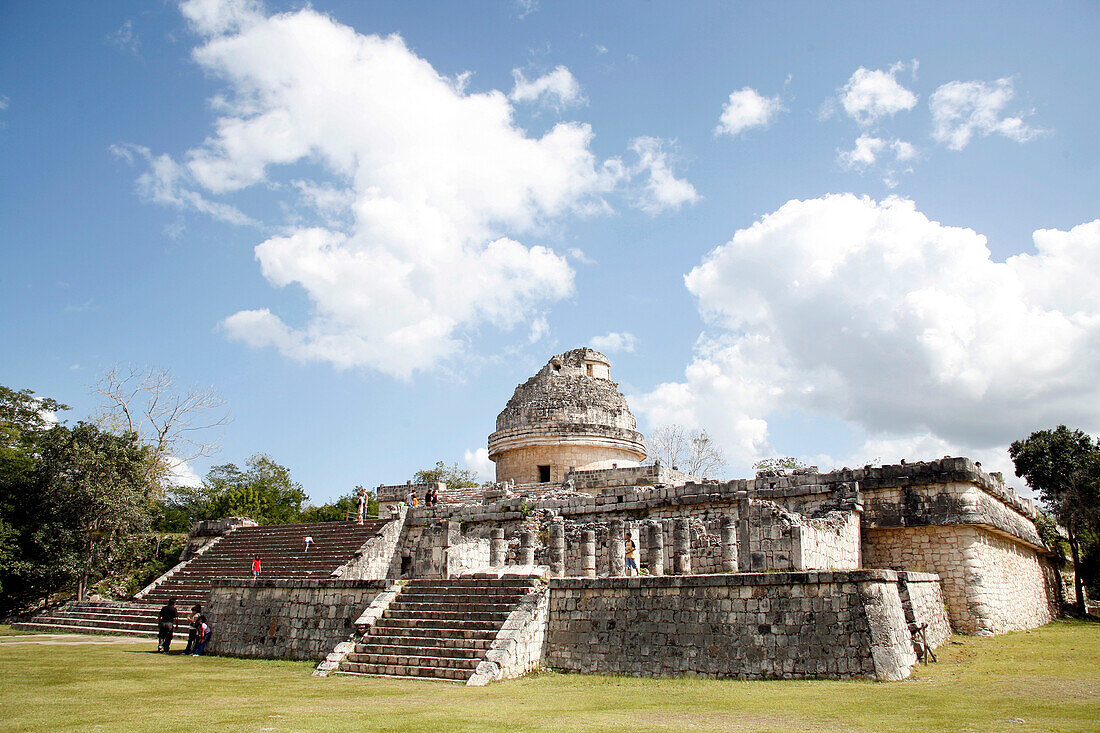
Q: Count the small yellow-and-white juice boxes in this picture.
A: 0